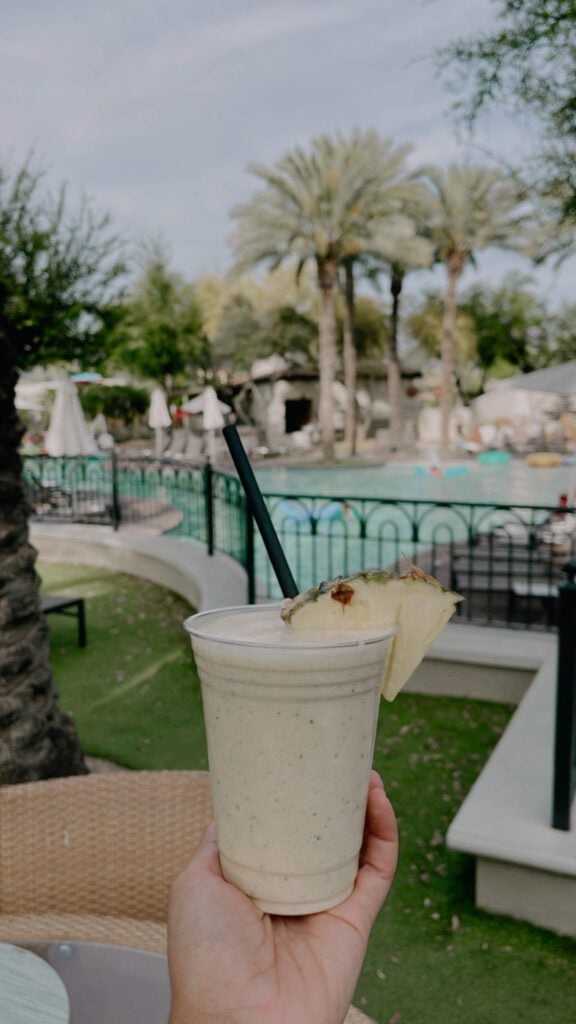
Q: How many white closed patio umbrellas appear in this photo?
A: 3